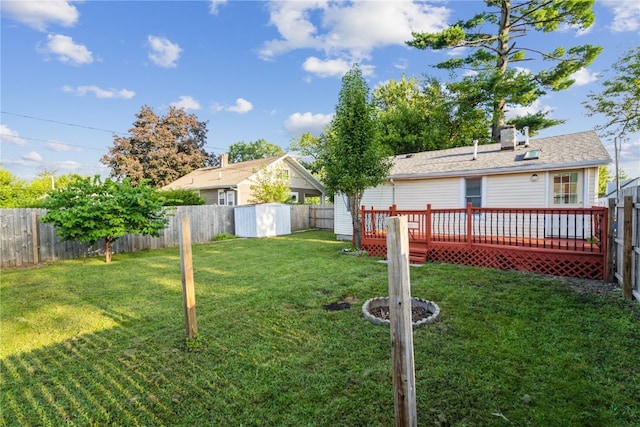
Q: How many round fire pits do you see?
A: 1